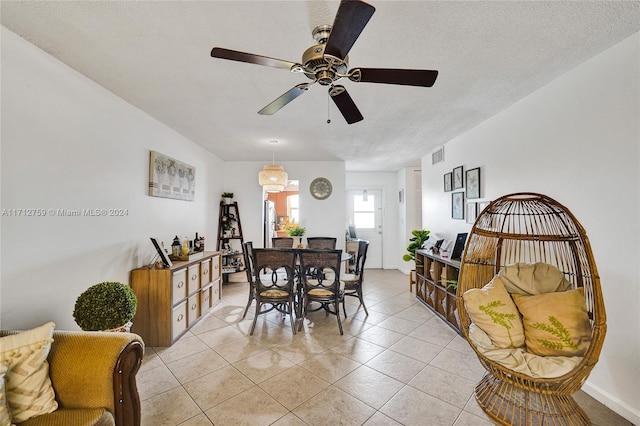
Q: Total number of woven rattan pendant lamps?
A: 1